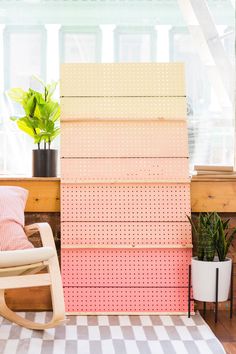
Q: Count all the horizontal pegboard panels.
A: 8